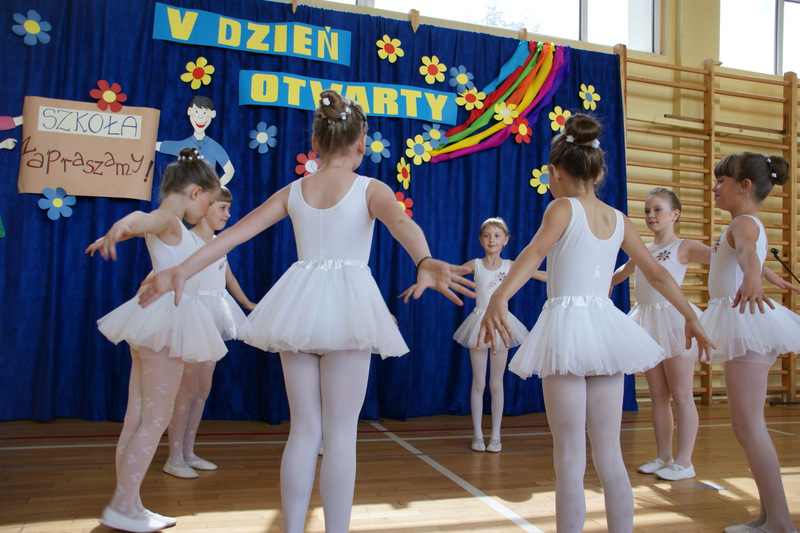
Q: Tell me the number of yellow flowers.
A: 10